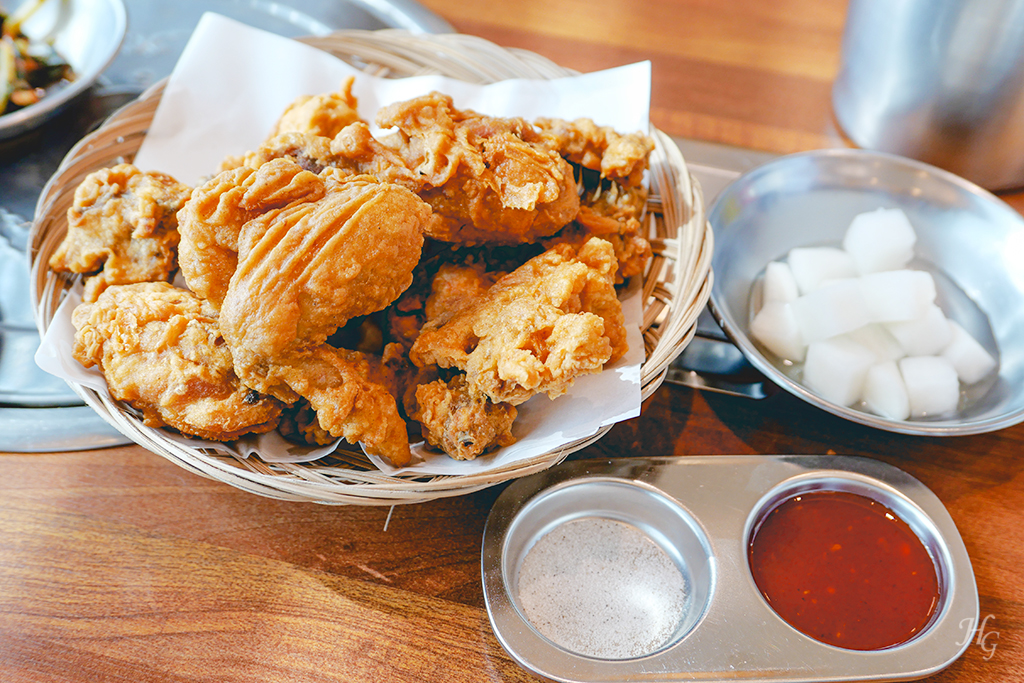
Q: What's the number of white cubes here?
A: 12